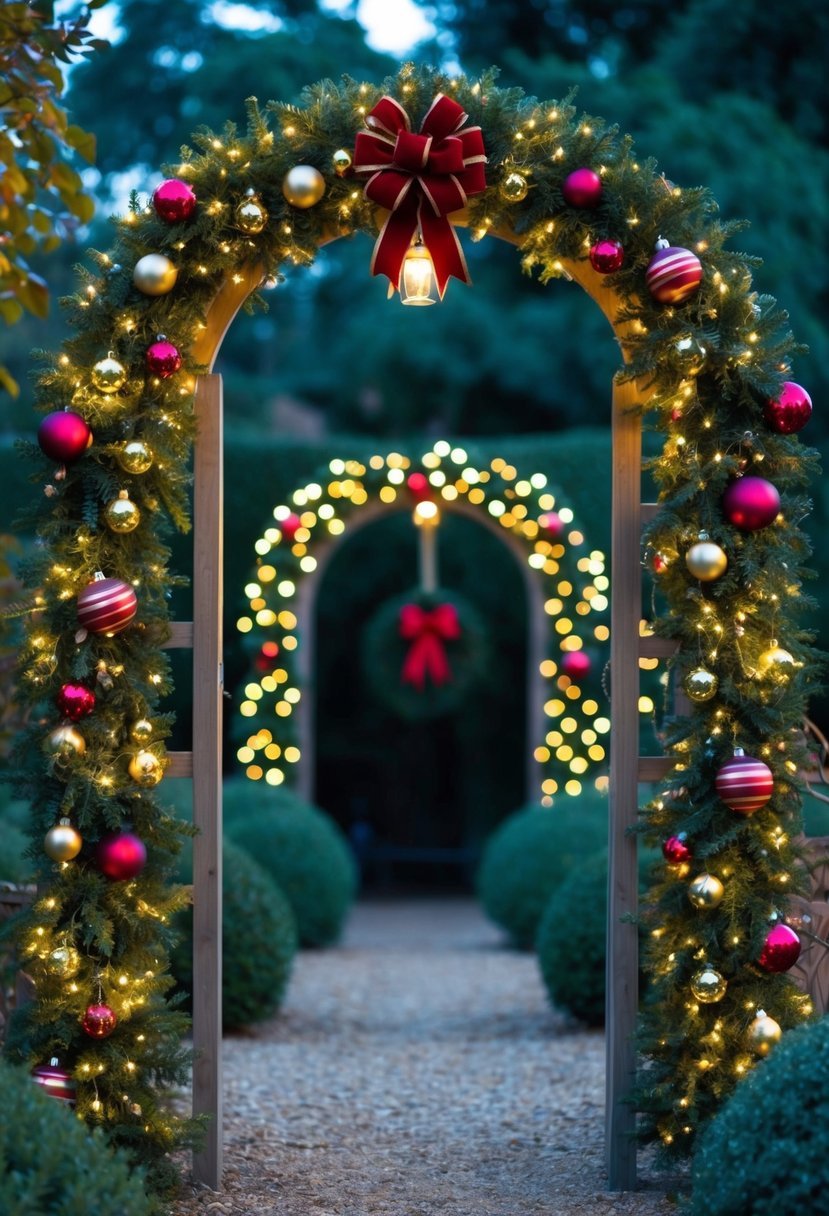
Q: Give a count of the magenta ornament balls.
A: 12